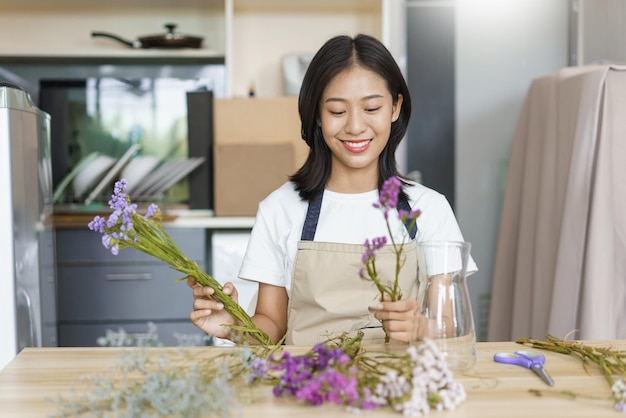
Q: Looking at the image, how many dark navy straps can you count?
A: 2